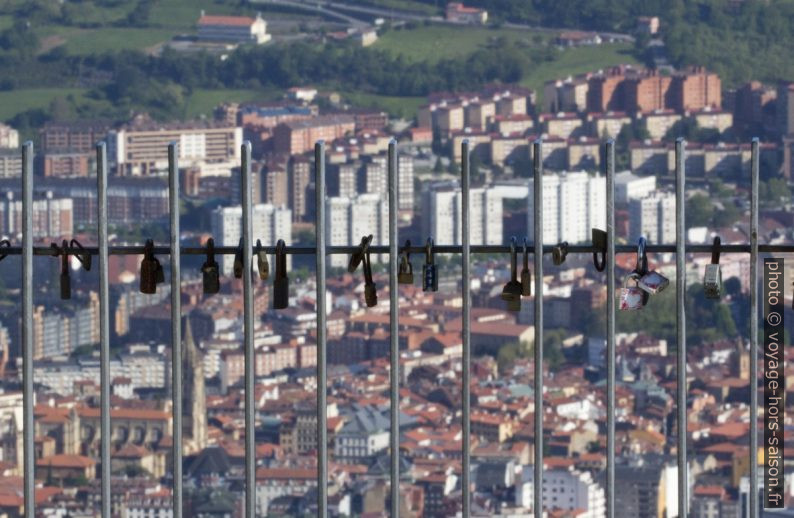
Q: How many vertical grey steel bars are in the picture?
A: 11